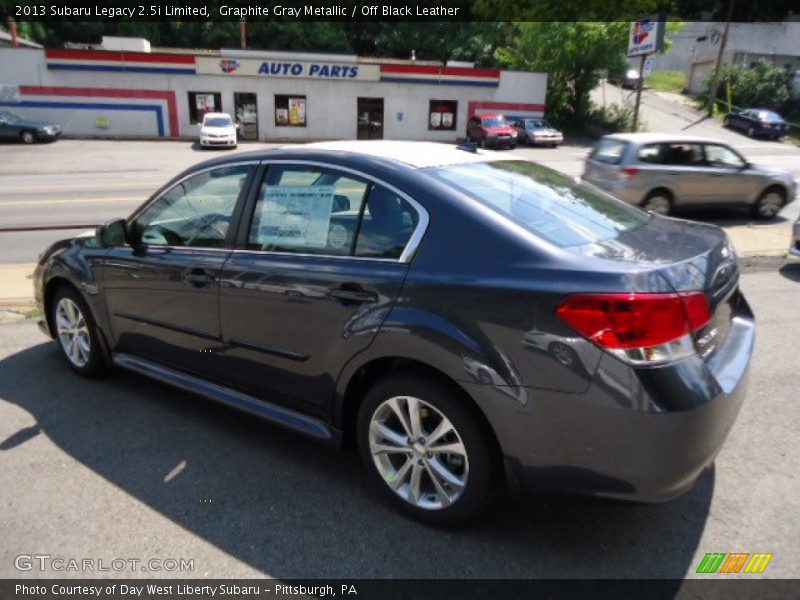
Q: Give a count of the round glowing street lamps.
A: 0